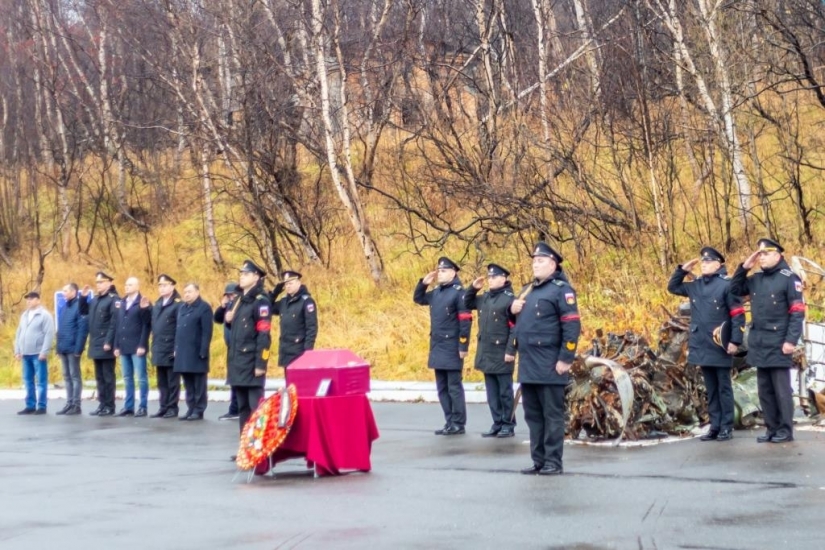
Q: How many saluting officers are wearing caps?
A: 7